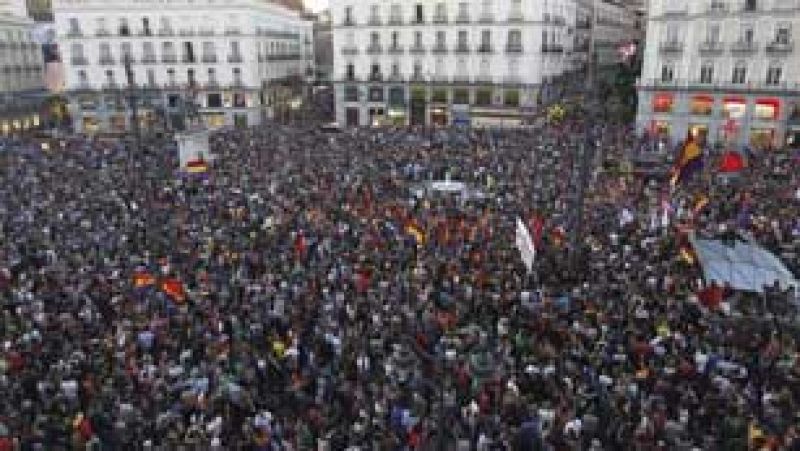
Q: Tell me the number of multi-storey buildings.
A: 4